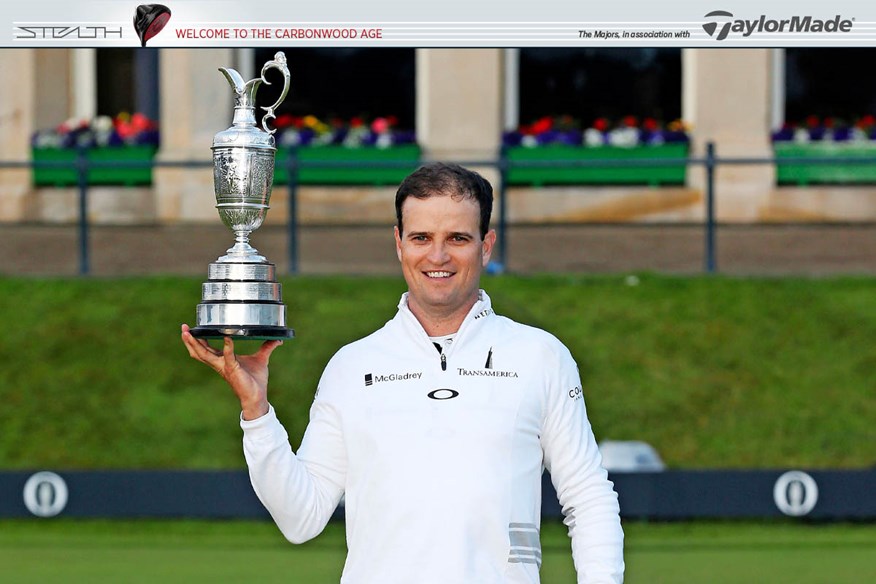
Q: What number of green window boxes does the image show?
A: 4